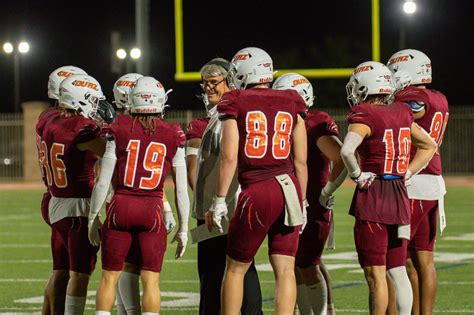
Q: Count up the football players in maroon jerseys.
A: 9